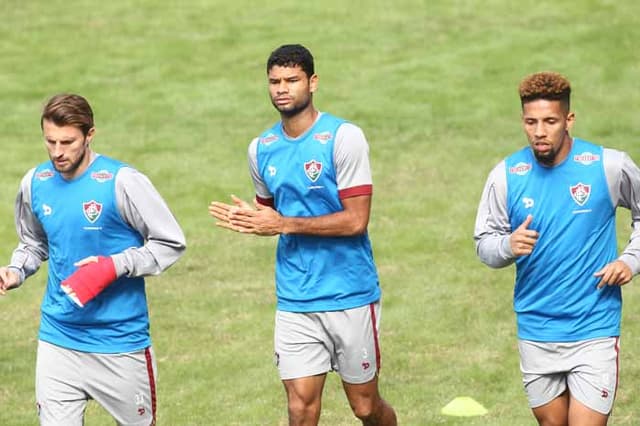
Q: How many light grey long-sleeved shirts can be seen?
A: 2